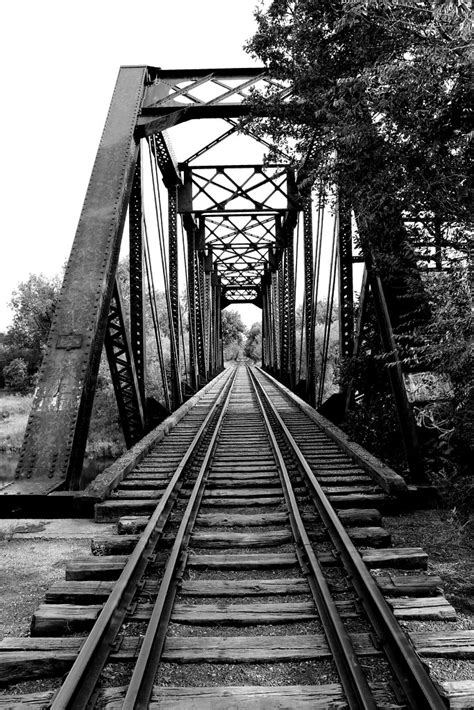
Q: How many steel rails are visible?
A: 4